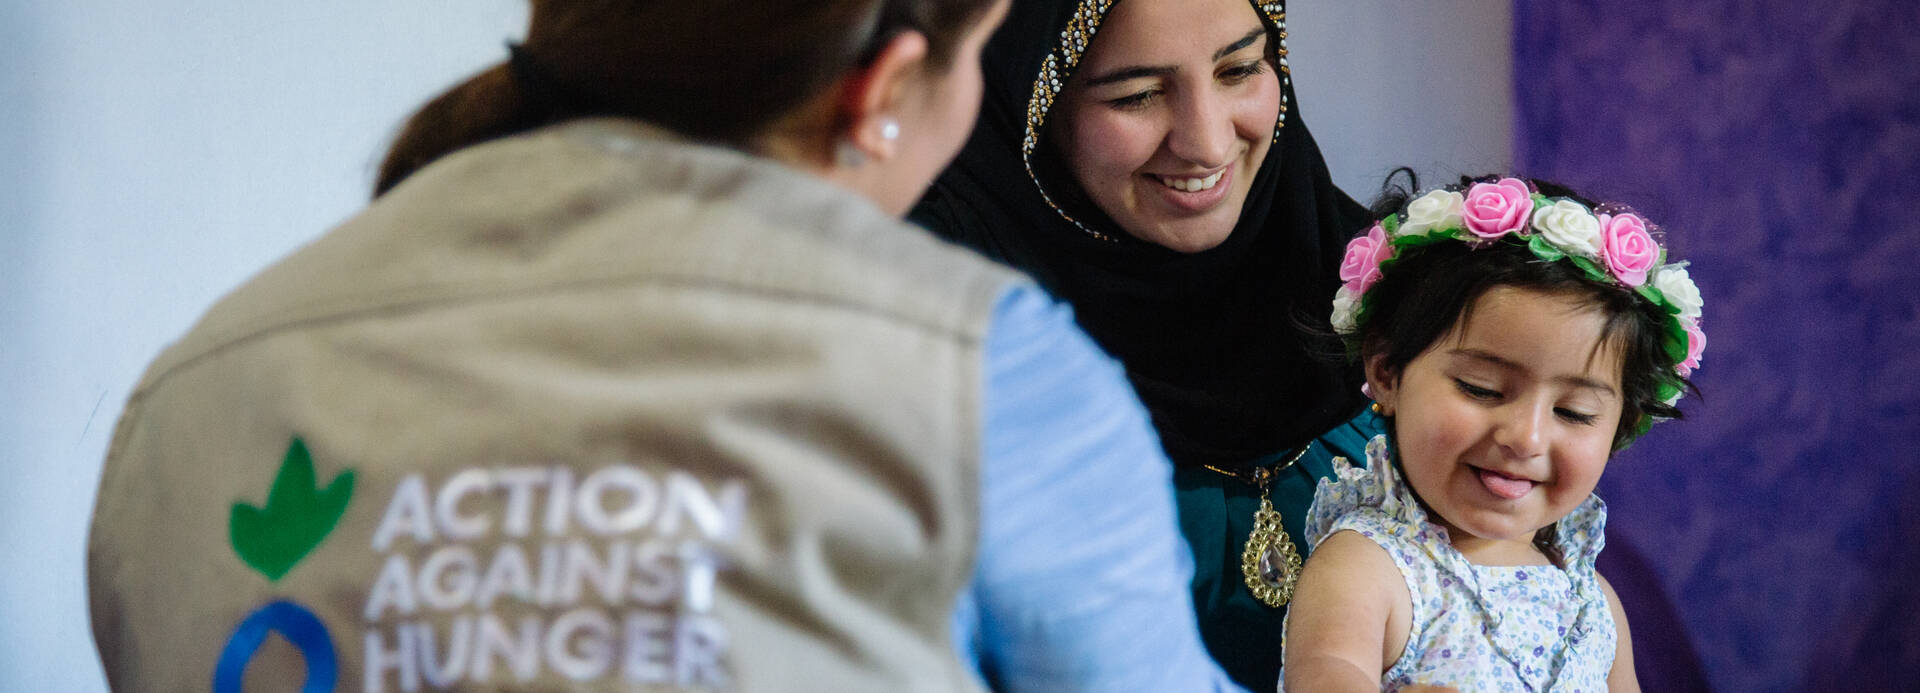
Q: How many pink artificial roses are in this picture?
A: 4